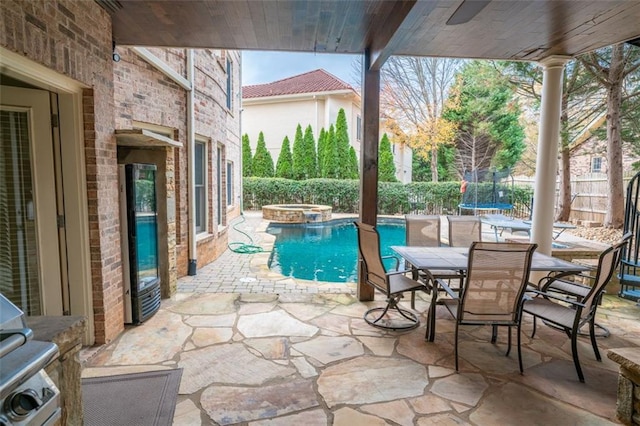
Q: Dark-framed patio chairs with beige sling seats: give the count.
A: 6